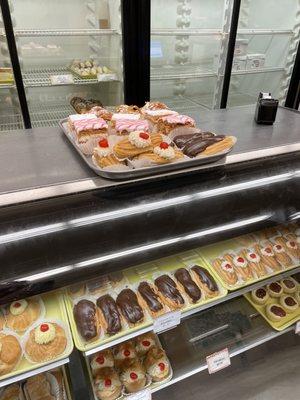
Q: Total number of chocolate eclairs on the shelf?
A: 7